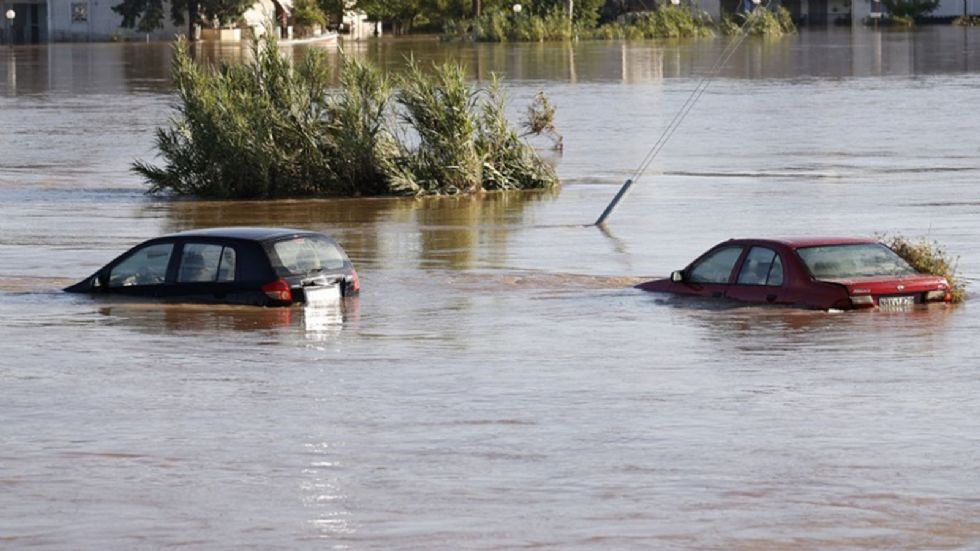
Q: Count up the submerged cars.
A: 2